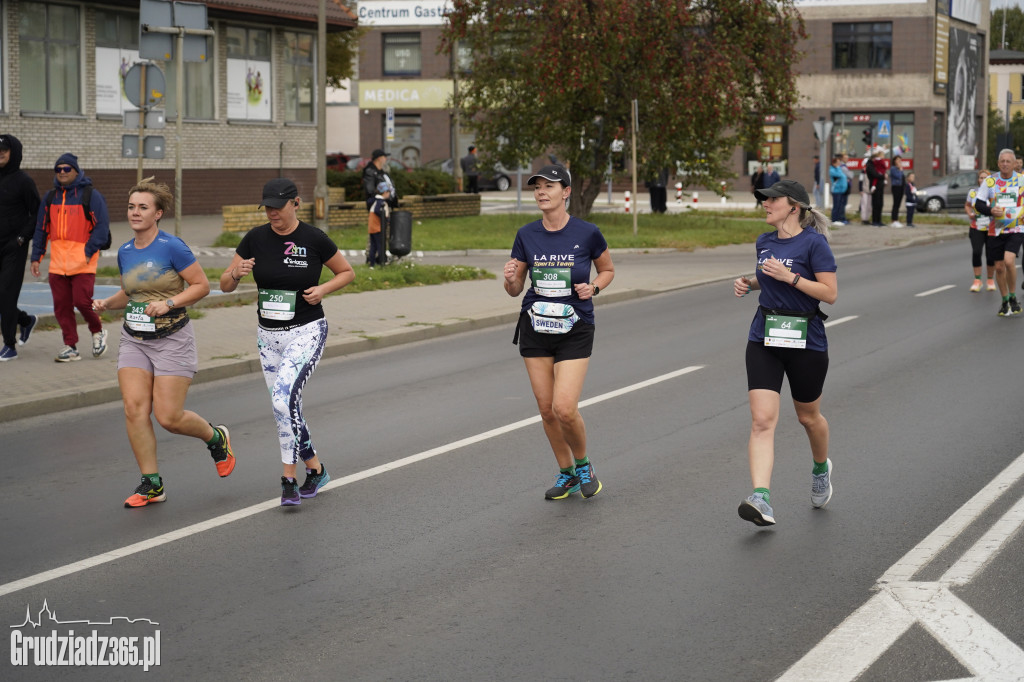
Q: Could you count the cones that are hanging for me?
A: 0